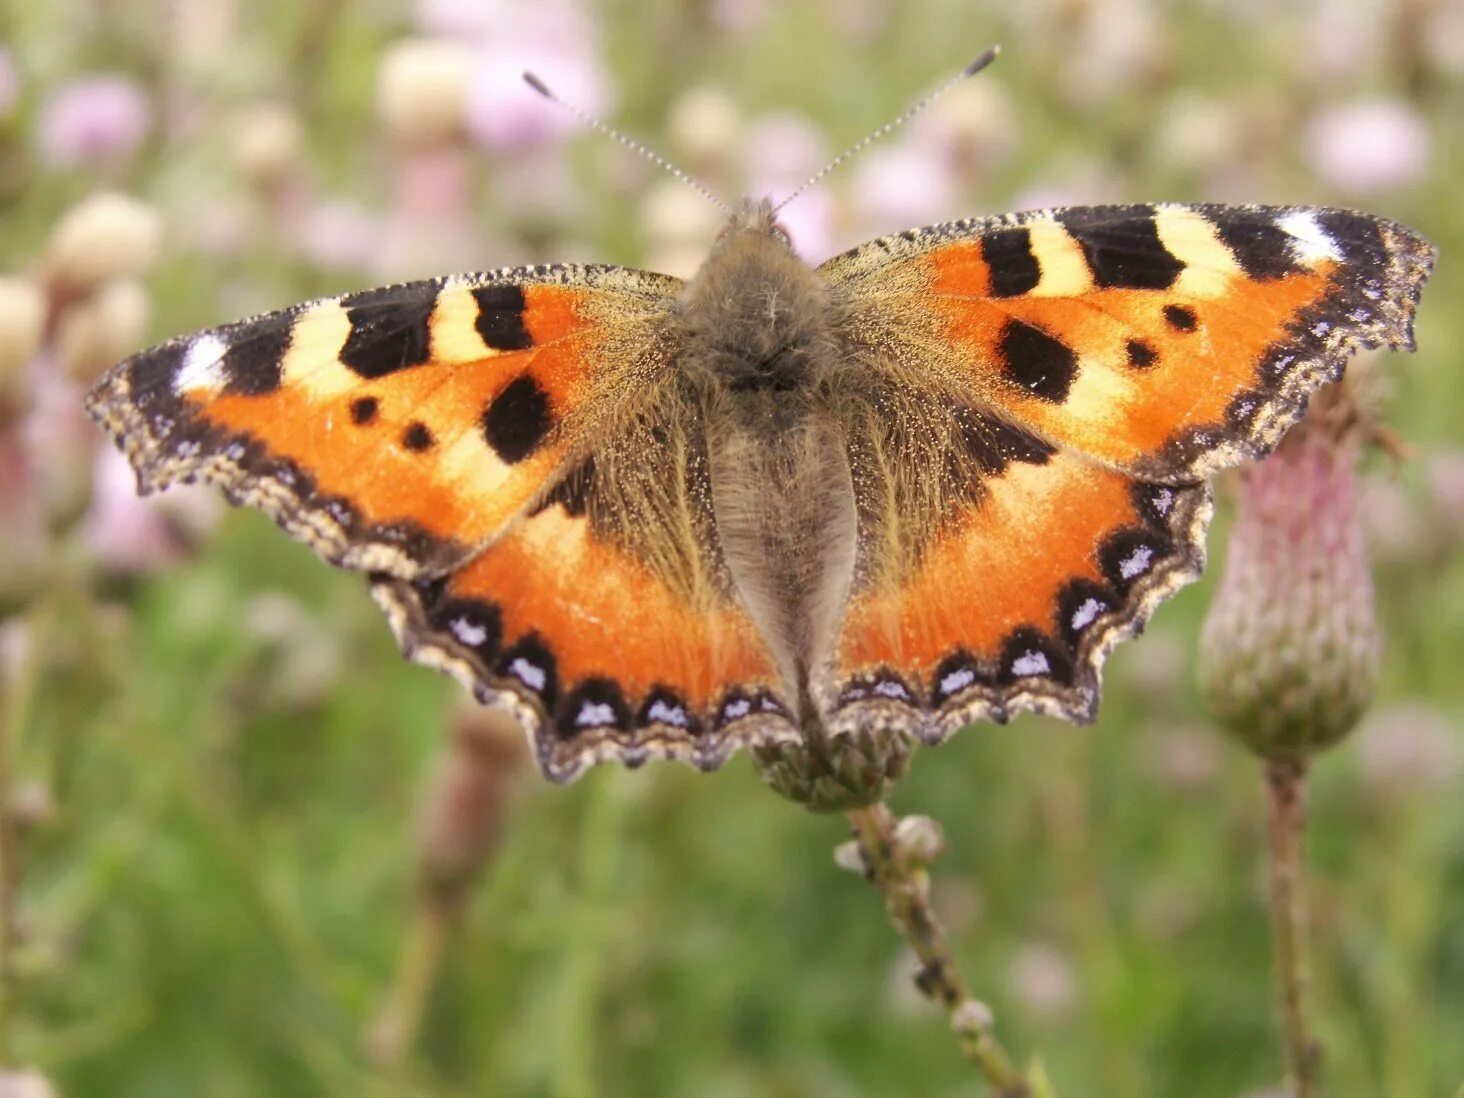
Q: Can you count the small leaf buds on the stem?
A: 3